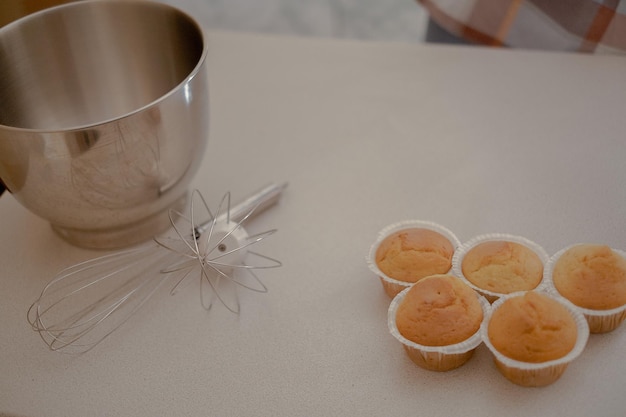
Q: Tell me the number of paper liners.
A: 5